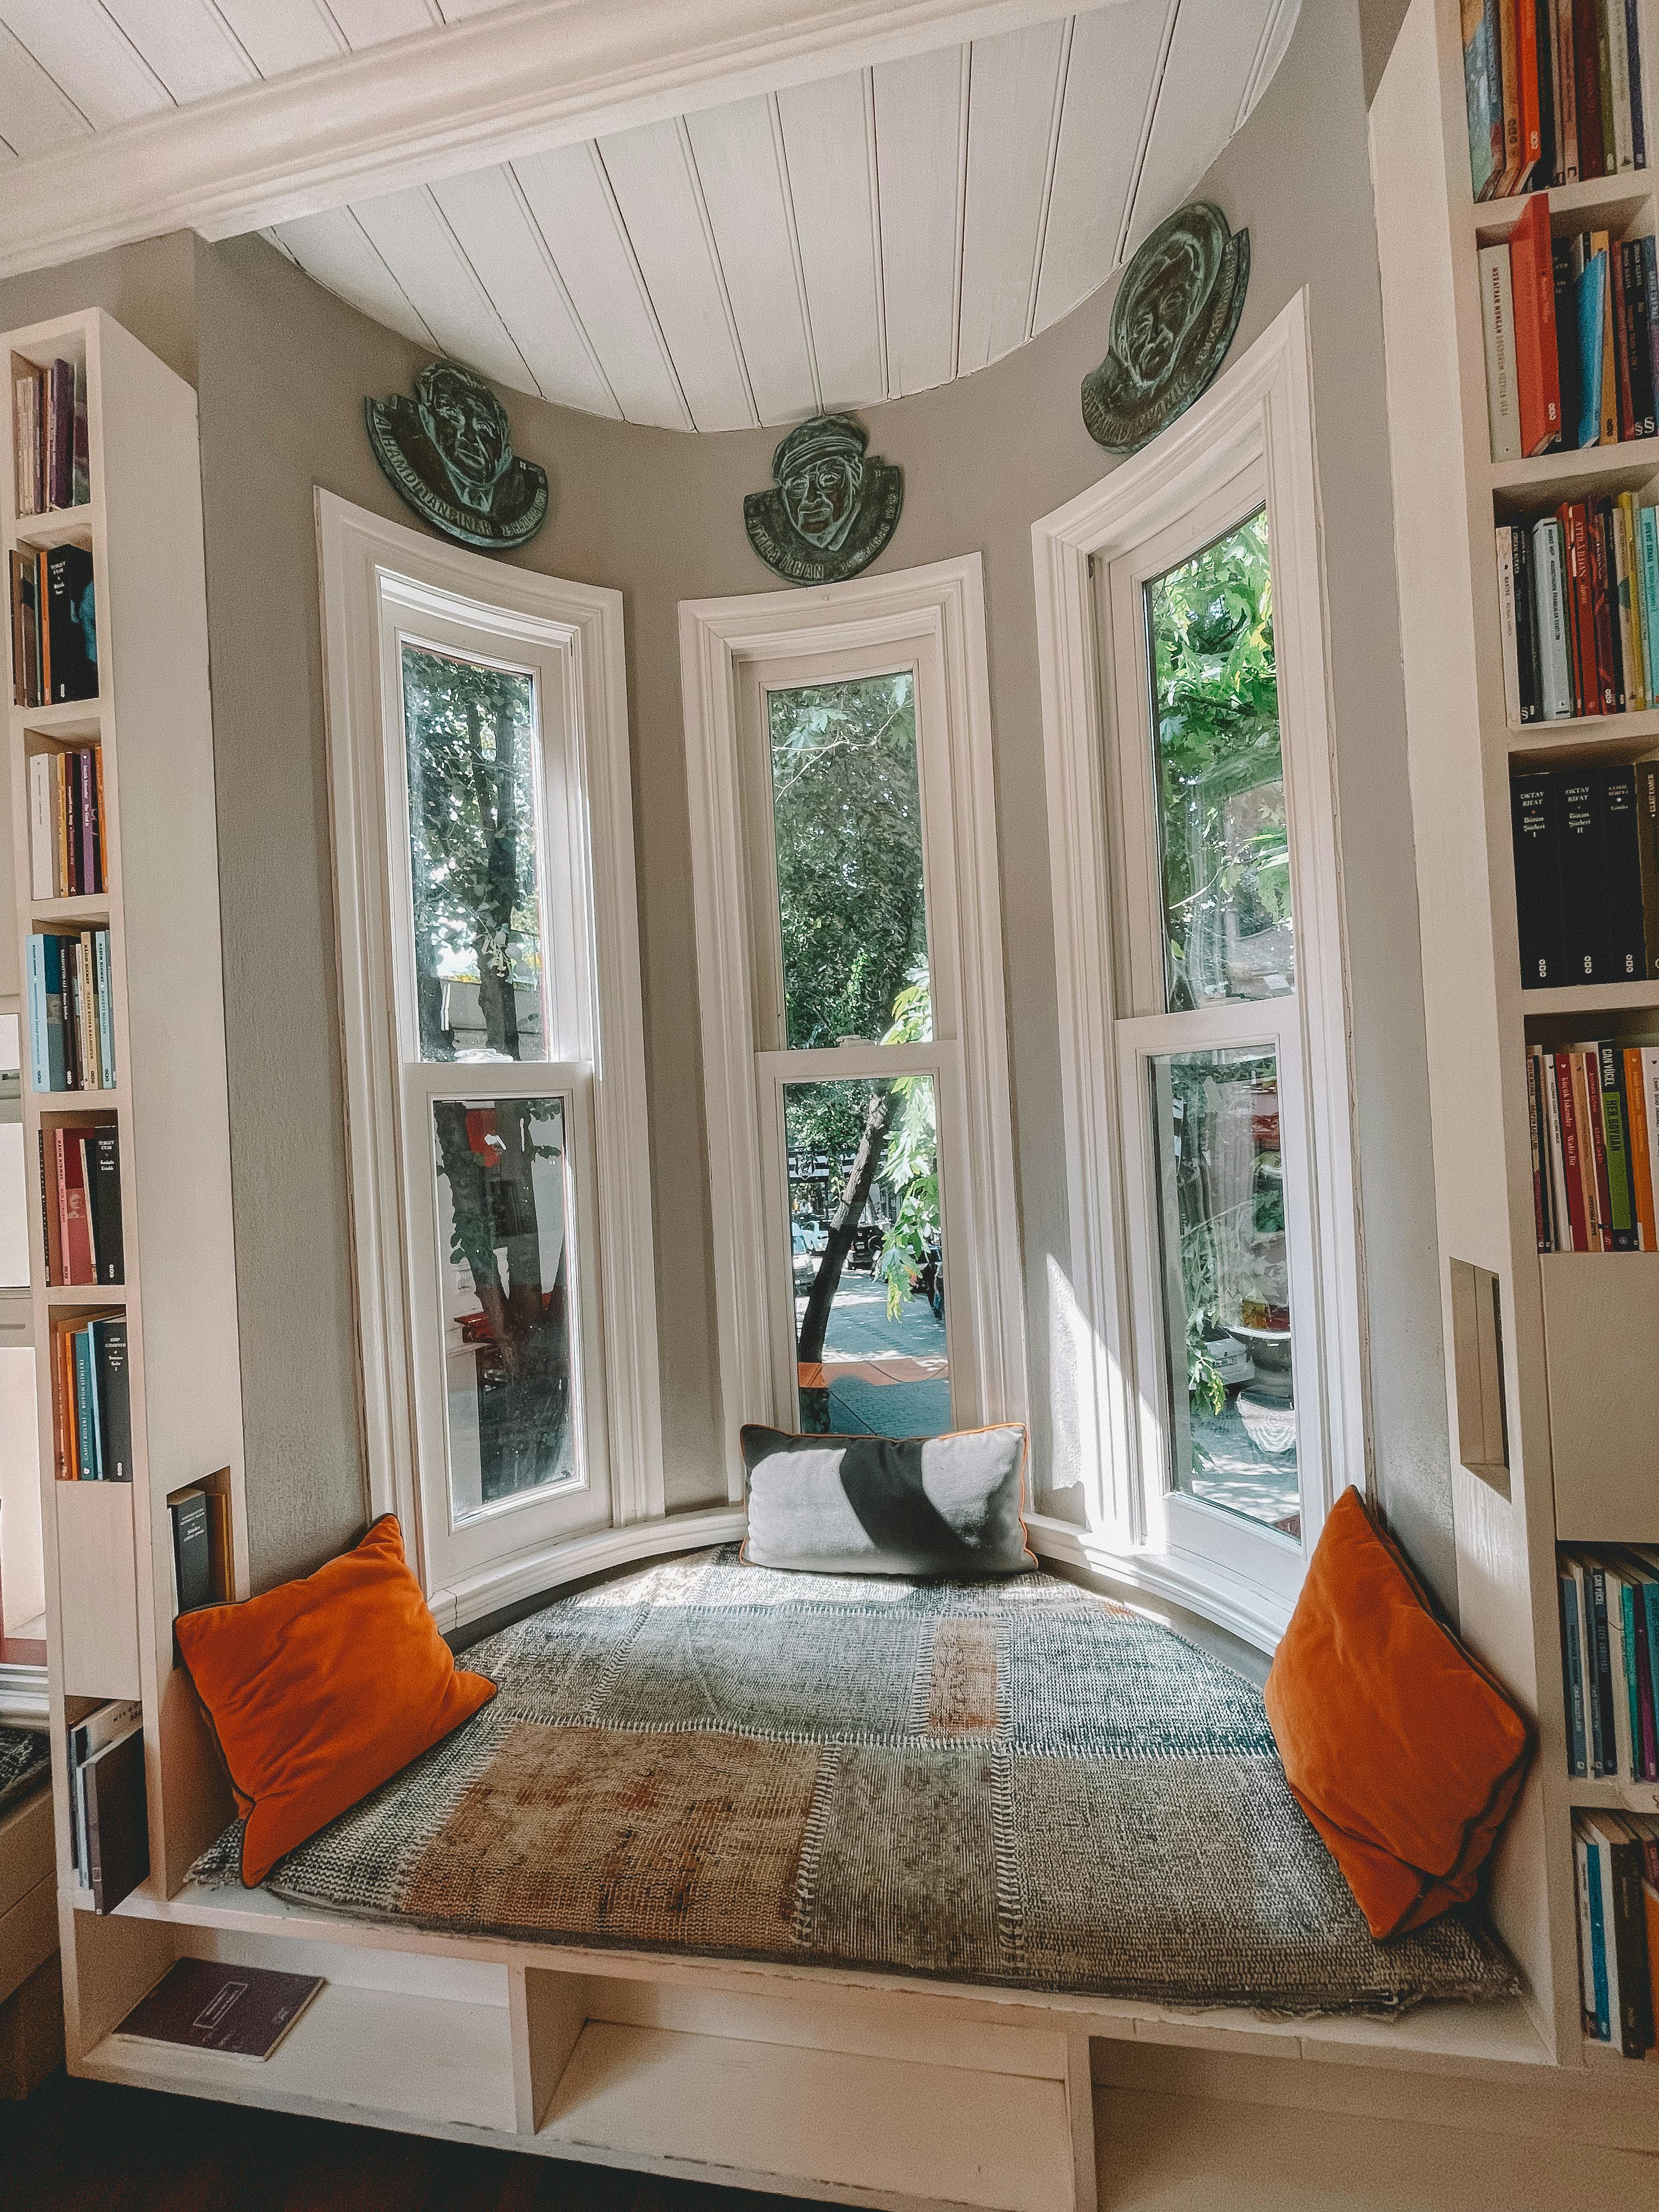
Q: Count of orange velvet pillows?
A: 2